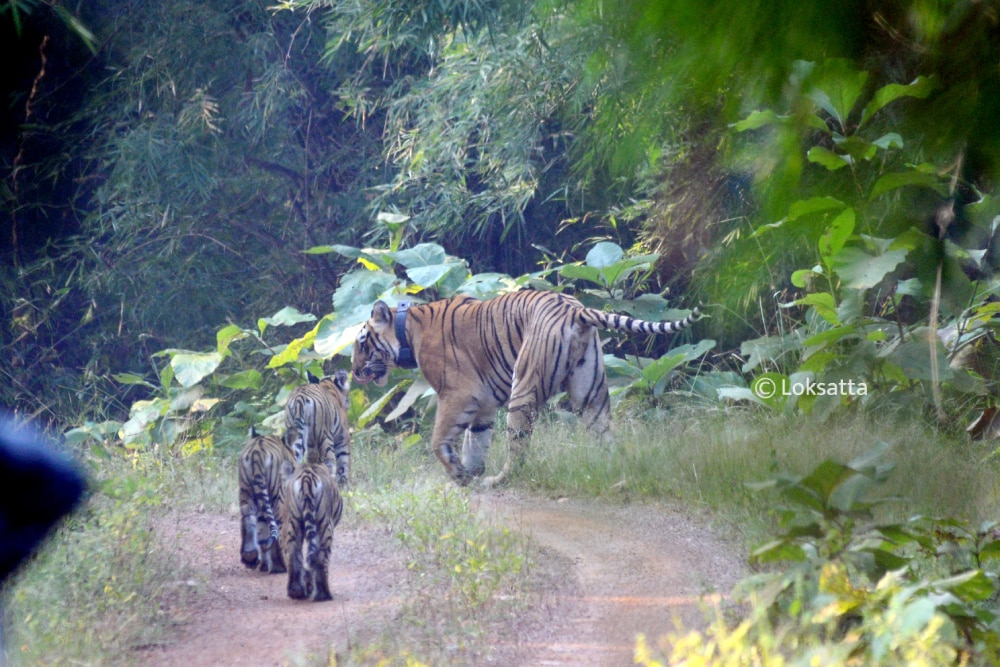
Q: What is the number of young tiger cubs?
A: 3